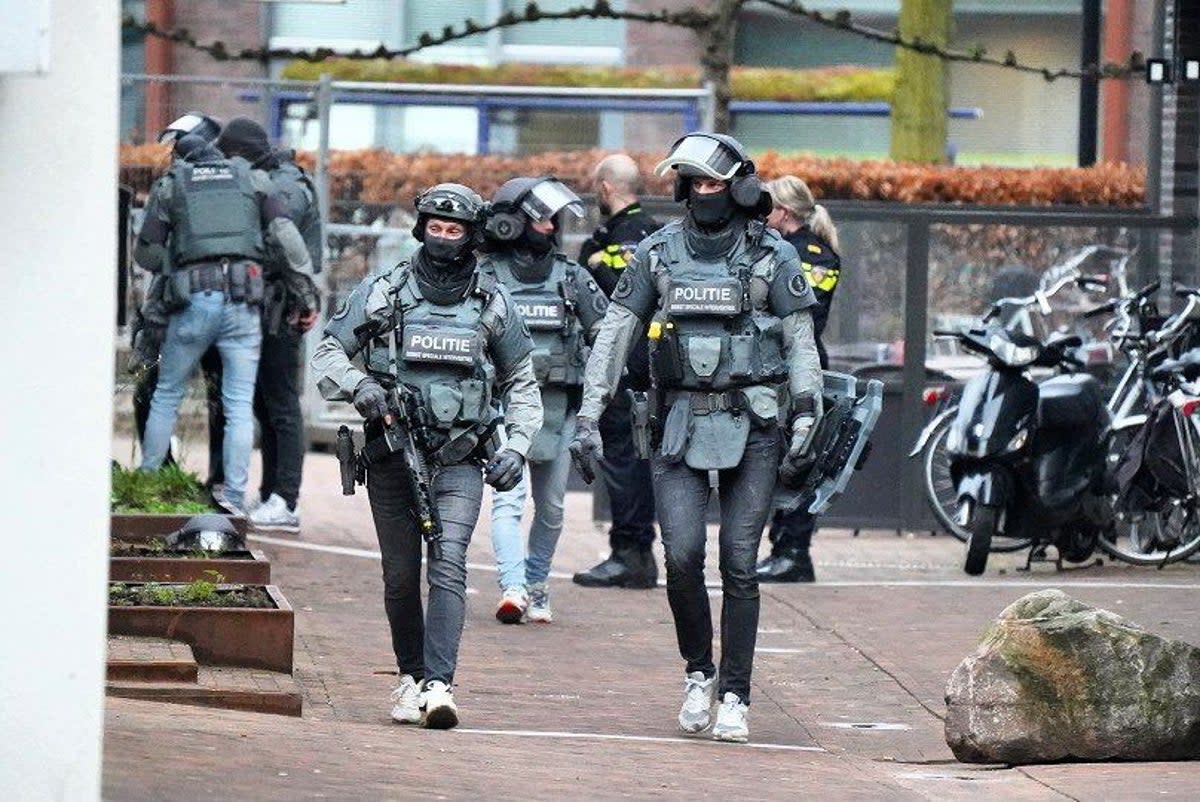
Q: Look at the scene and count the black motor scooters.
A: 1